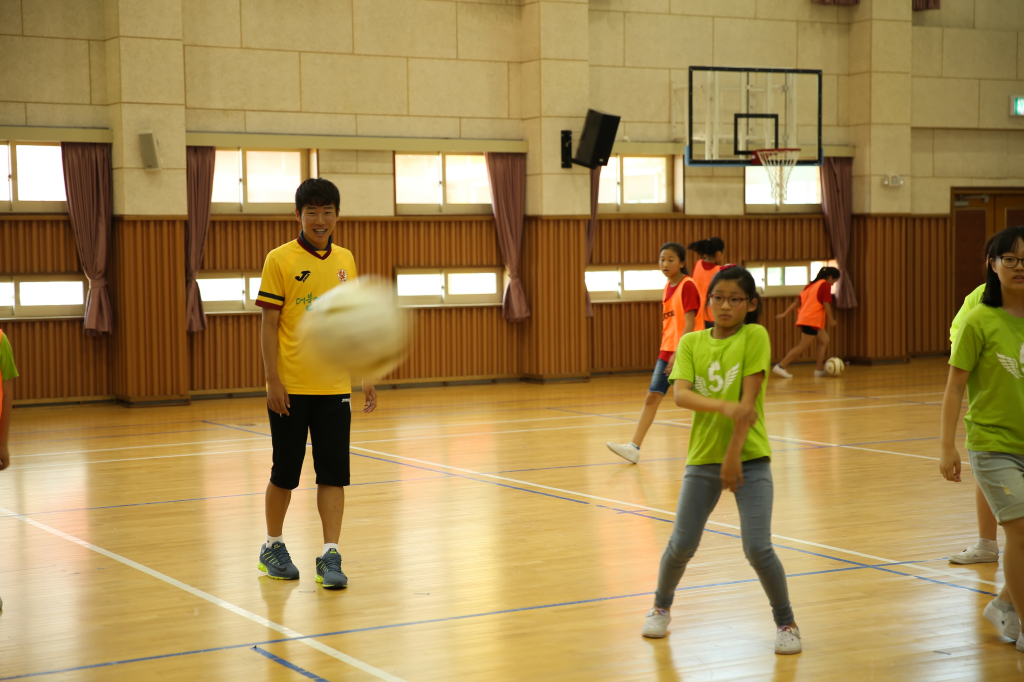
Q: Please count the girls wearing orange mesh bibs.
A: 3